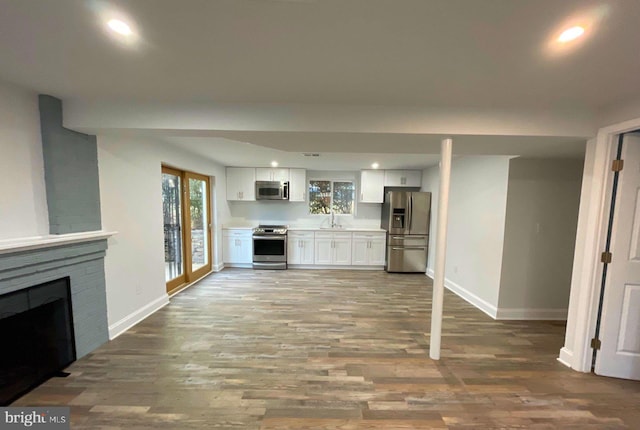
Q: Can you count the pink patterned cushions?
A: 0